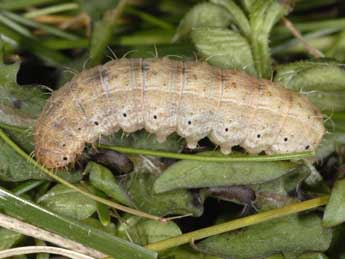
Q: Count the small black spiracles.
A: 9